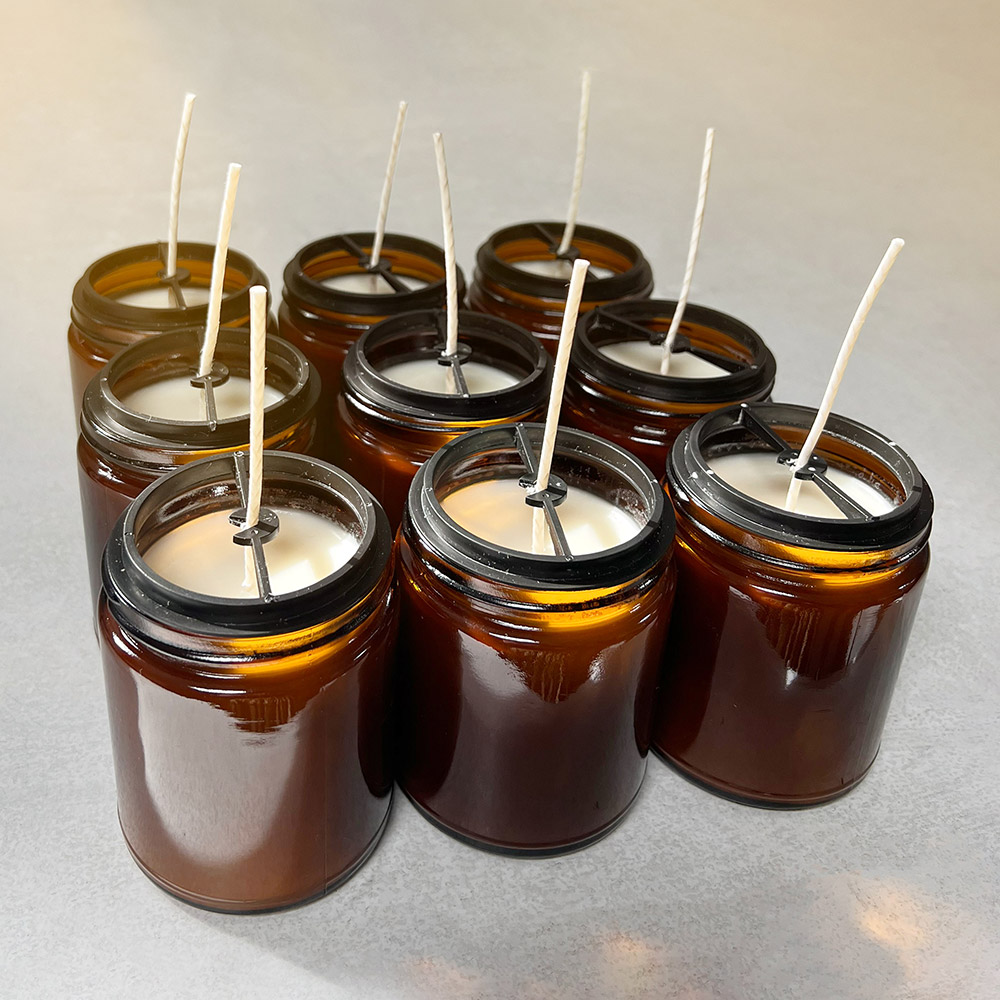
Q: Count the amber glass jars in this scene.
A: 9